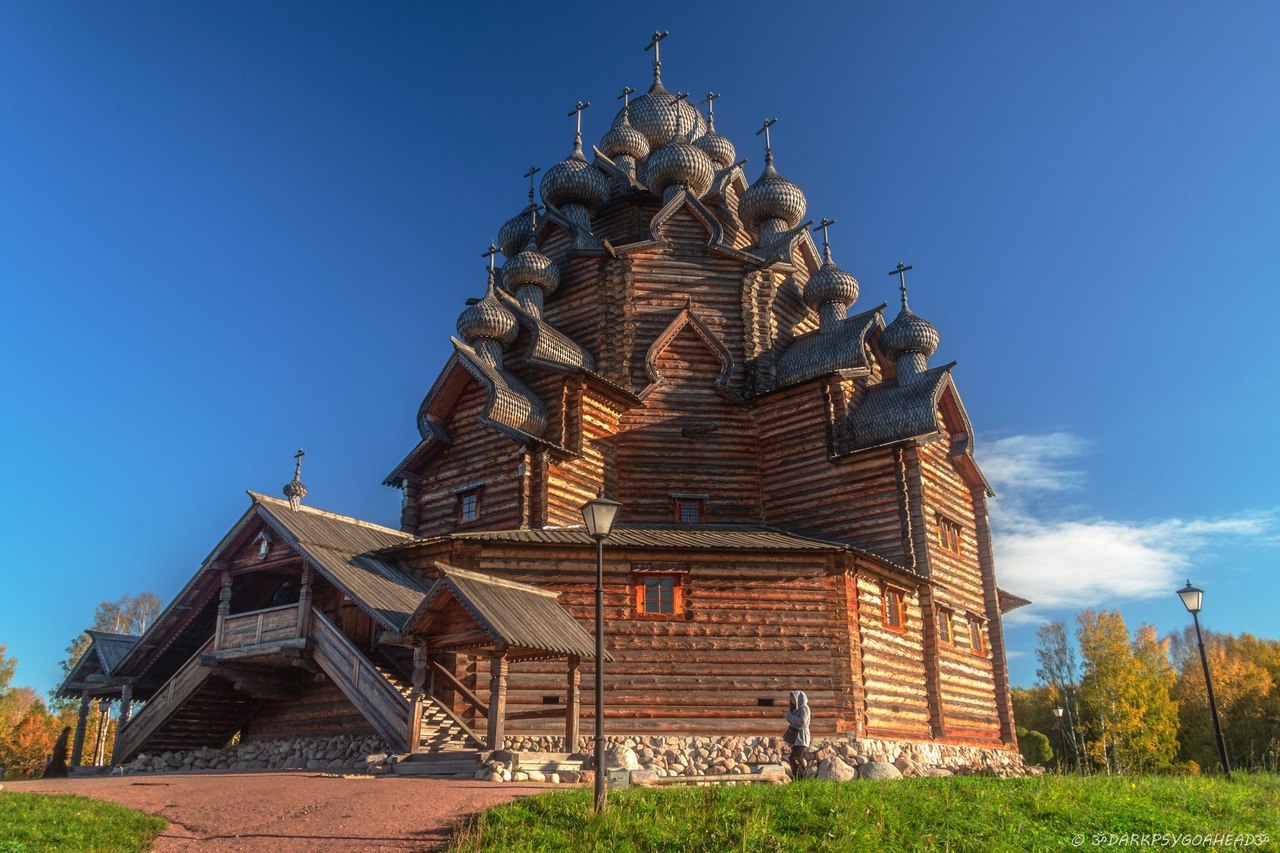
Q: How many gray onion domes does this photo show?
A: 12